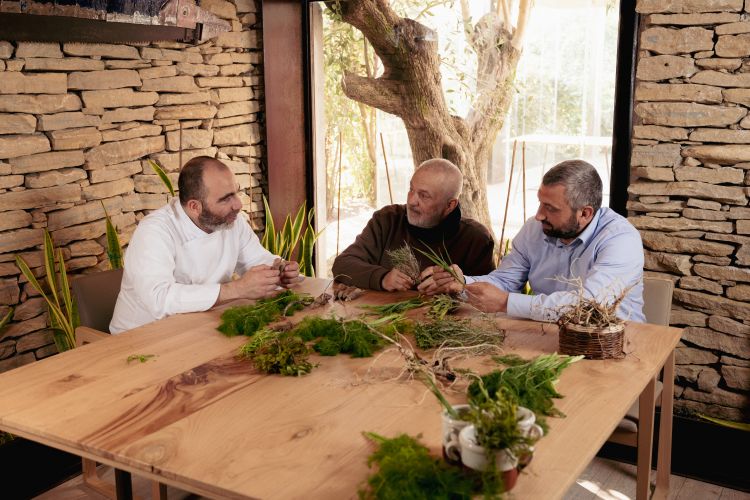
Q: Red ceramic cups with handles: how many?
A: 3